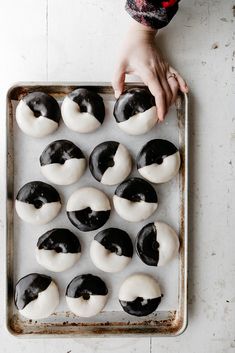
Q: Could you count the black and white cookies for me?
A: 15